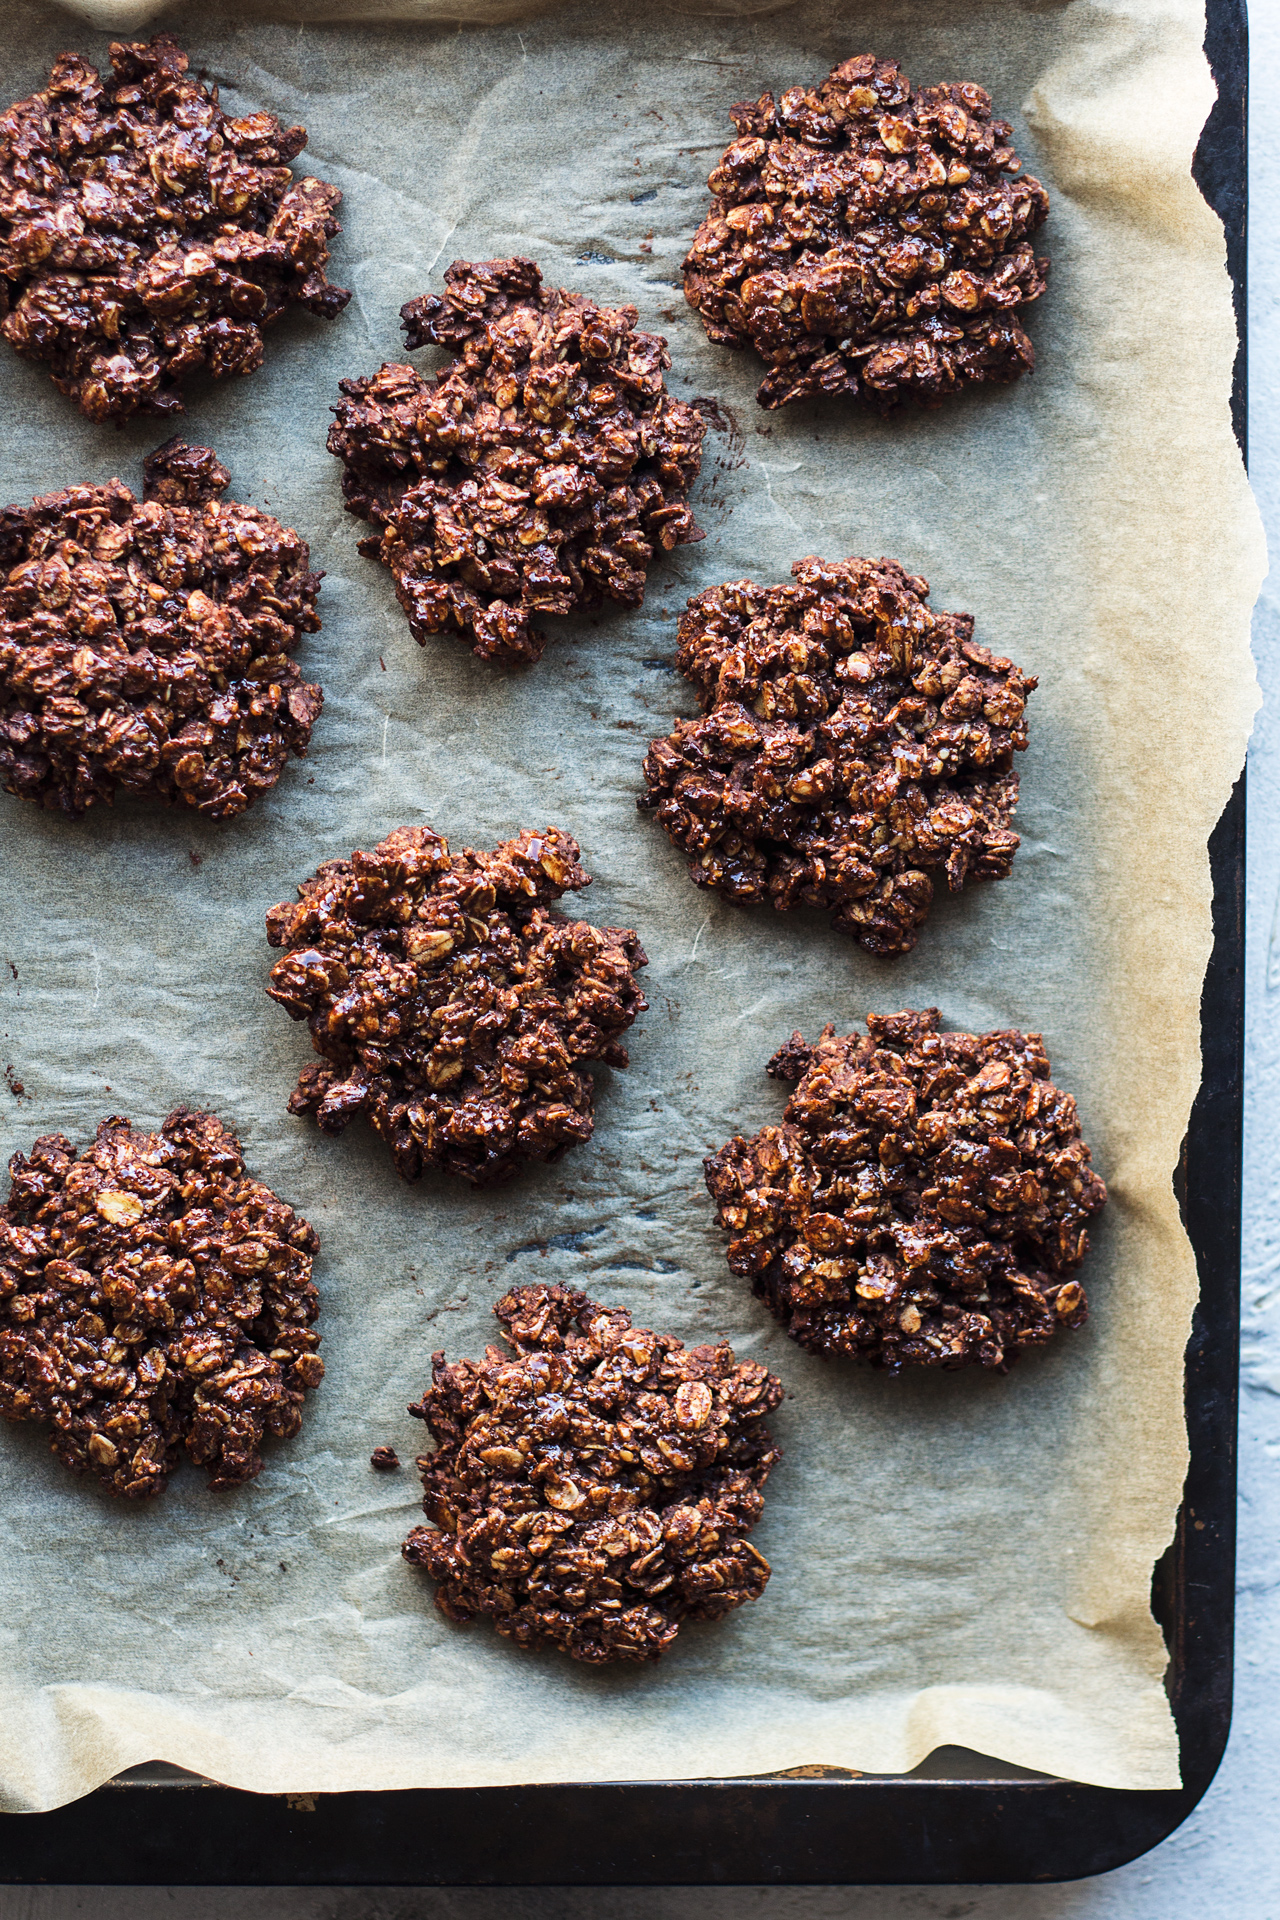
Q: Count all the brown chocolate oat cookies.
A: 9